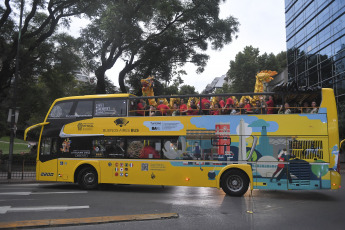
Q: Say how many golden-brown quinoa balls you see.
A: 0